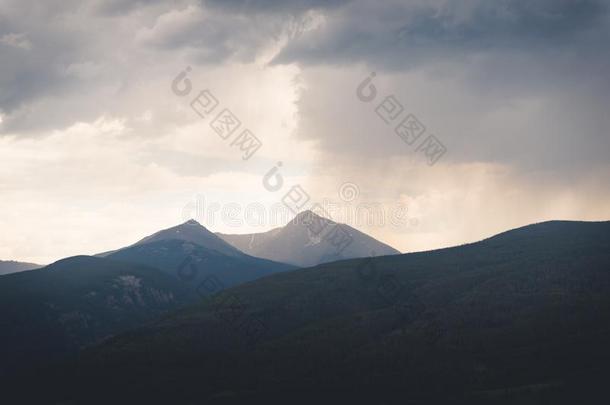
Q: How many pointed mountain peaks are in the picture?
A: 2